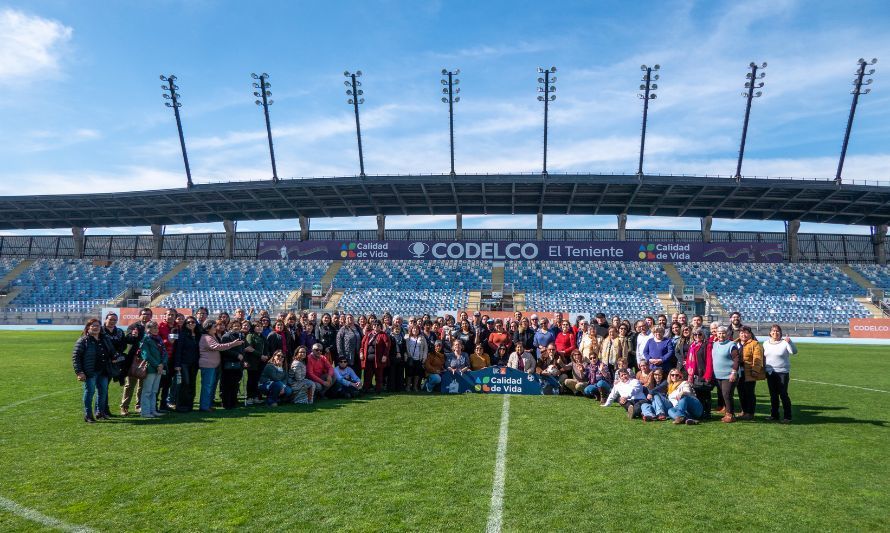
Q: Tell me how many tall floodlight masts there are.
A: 8